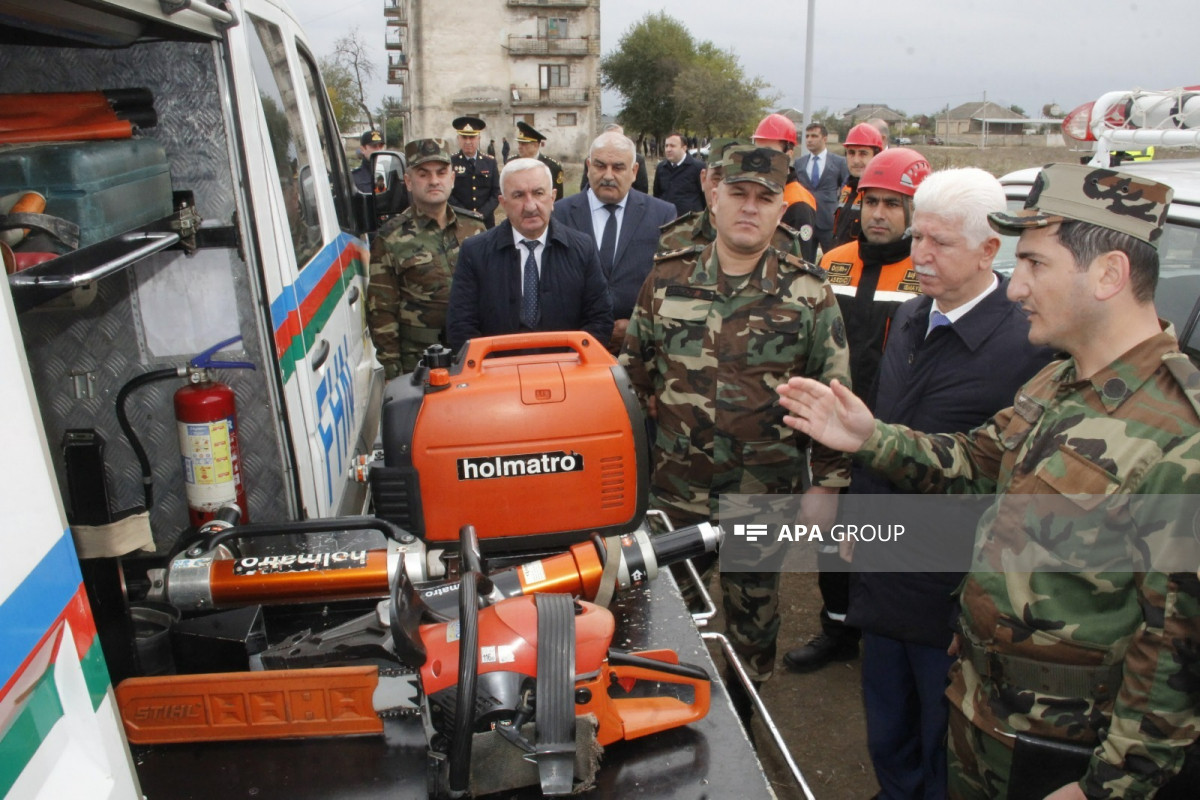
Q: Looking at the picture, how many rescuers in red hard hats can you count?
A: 3